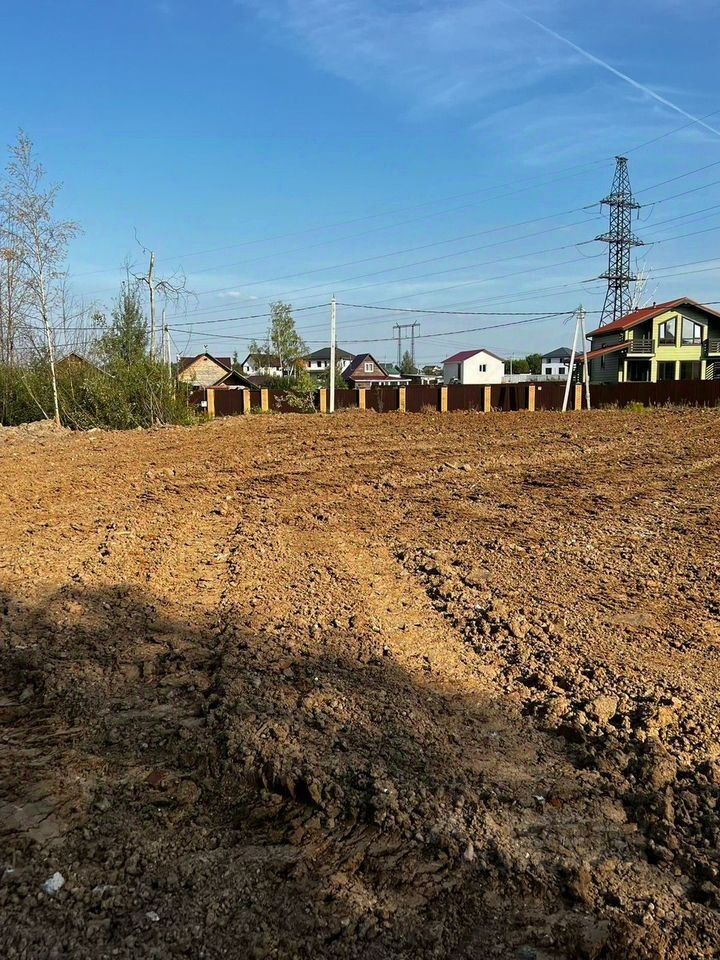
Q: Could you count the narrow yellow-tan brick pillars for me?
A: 10